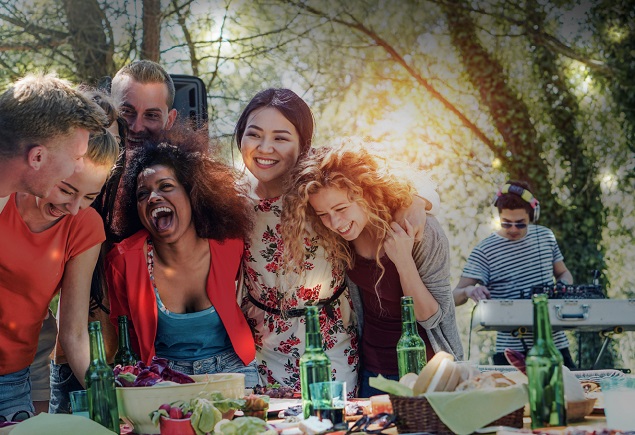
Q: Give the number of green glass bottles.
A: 5